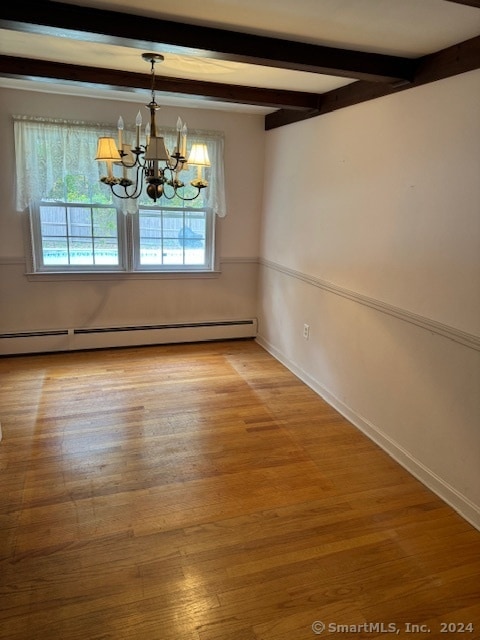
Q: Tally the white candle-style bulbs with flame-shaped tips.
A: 5